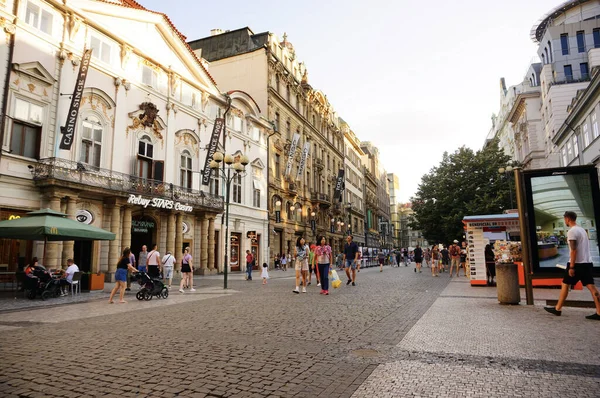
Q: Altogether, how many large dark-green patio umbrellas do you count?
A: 1